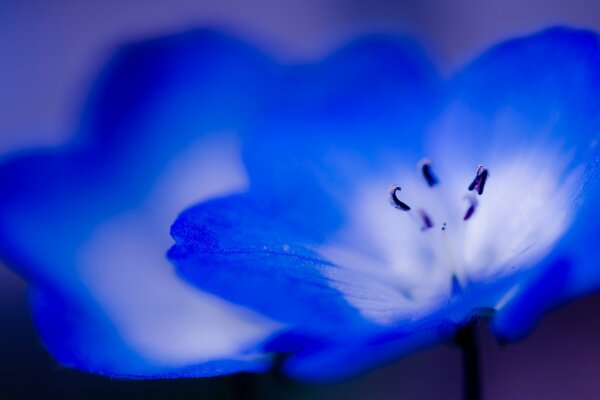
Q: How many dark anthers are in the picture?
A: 5